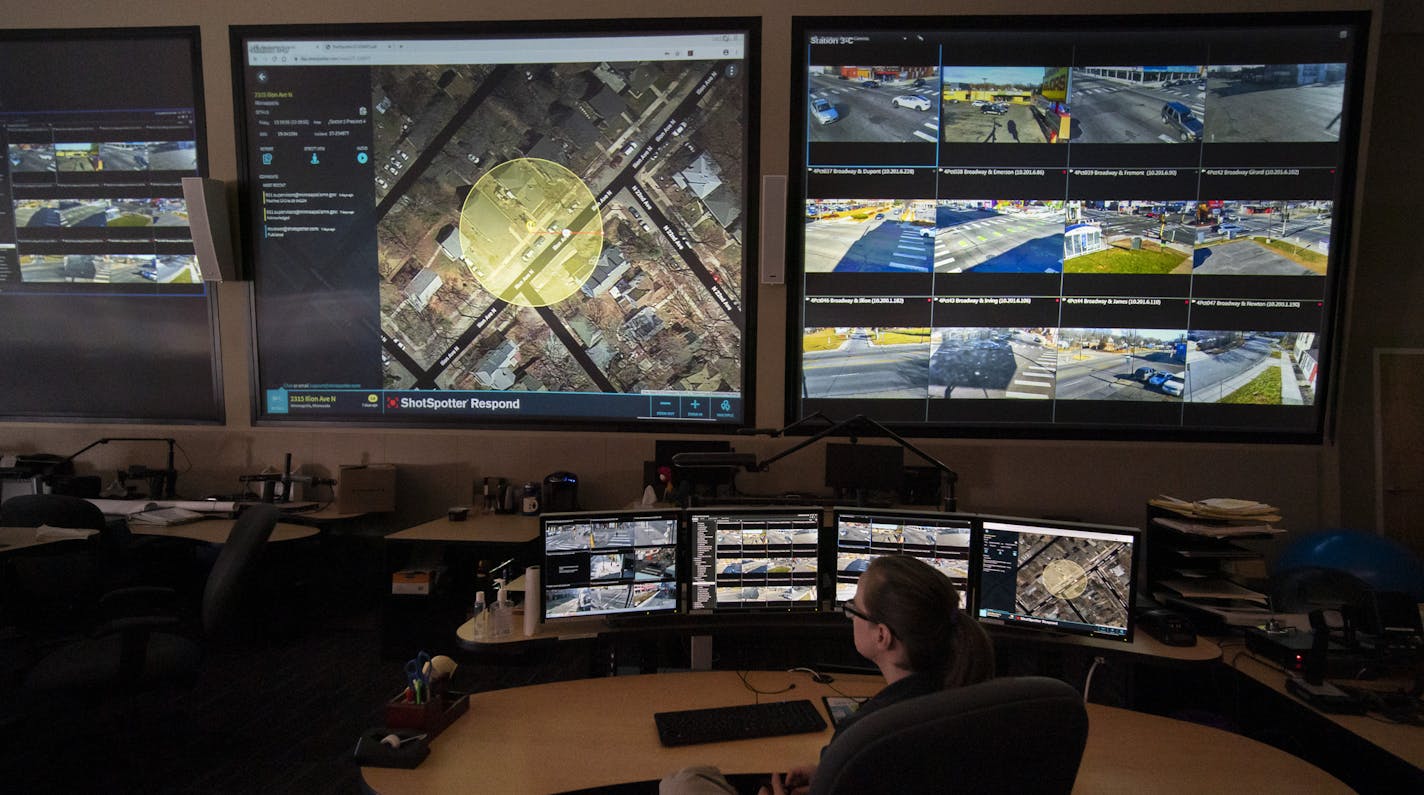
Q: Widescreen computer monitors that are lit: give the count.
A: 4